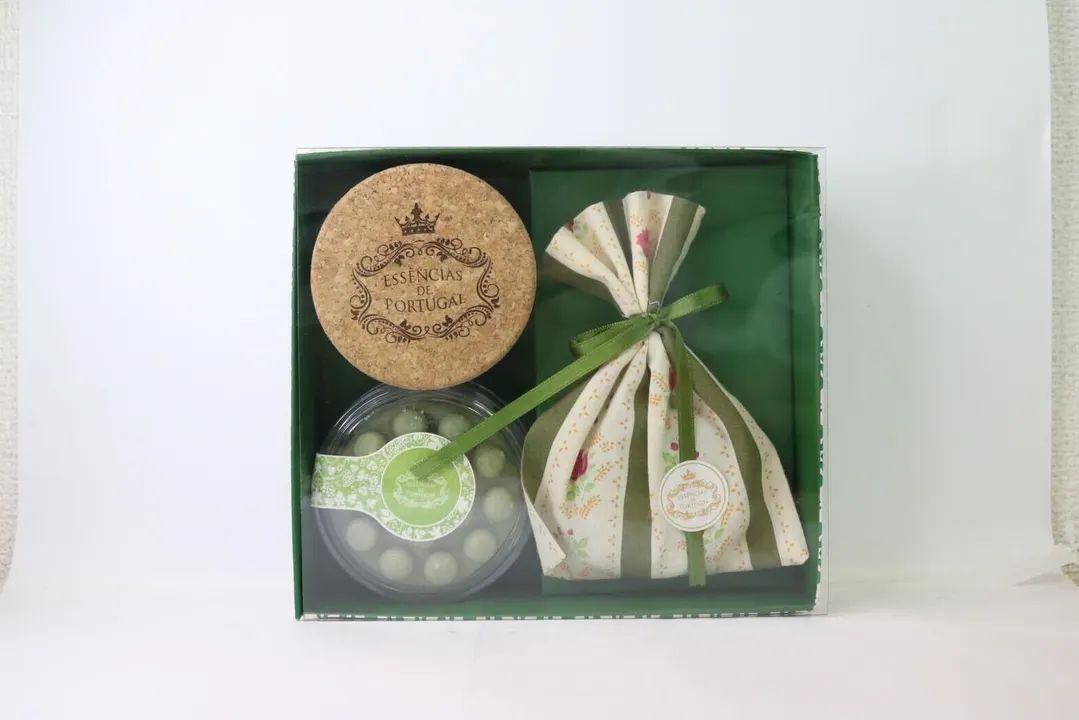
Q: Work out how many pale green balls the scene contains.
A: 9